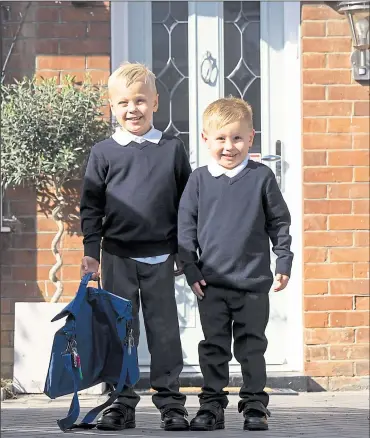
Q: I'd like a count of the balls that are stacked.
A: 0